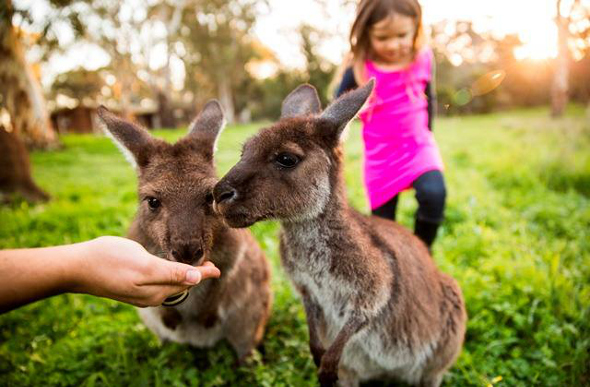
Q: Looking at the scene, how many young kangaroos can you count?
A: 2